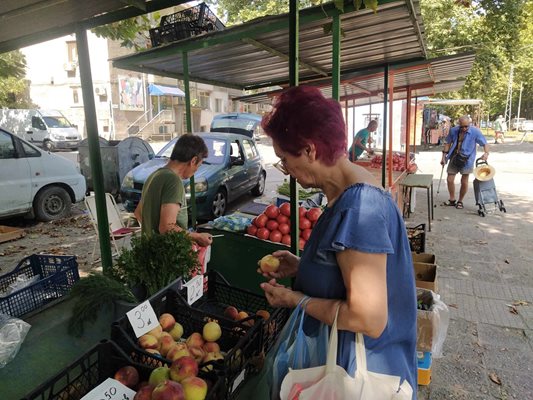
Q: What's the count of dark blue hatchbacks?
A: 1